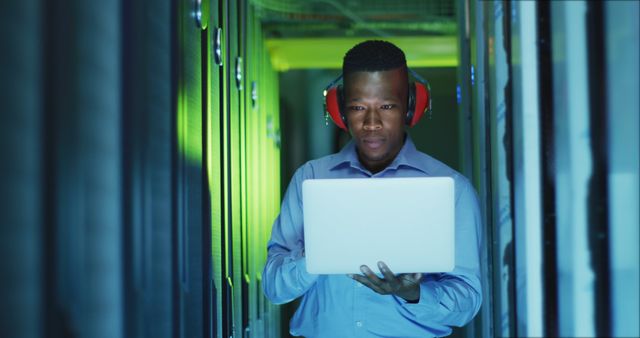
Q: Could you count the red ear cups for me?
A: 2